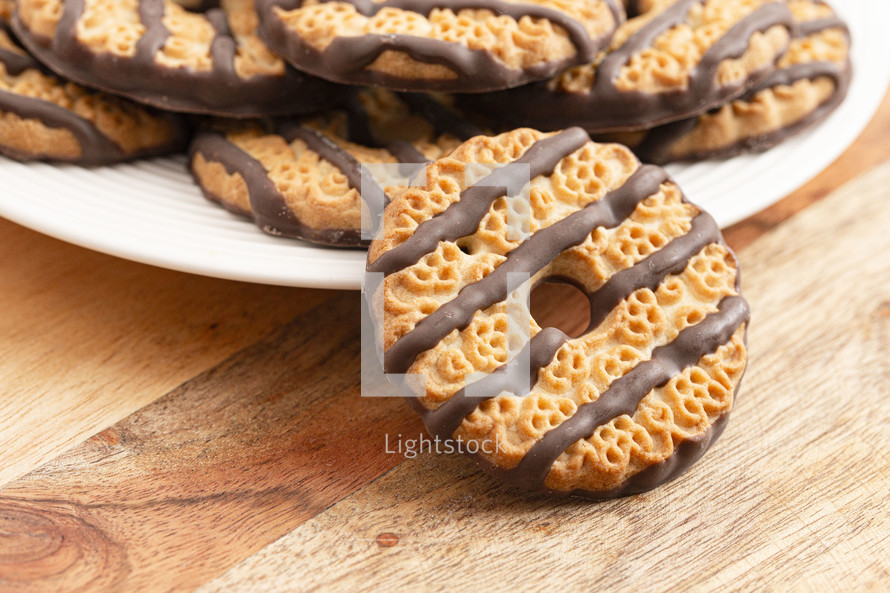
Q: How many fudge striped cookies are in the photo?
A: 7